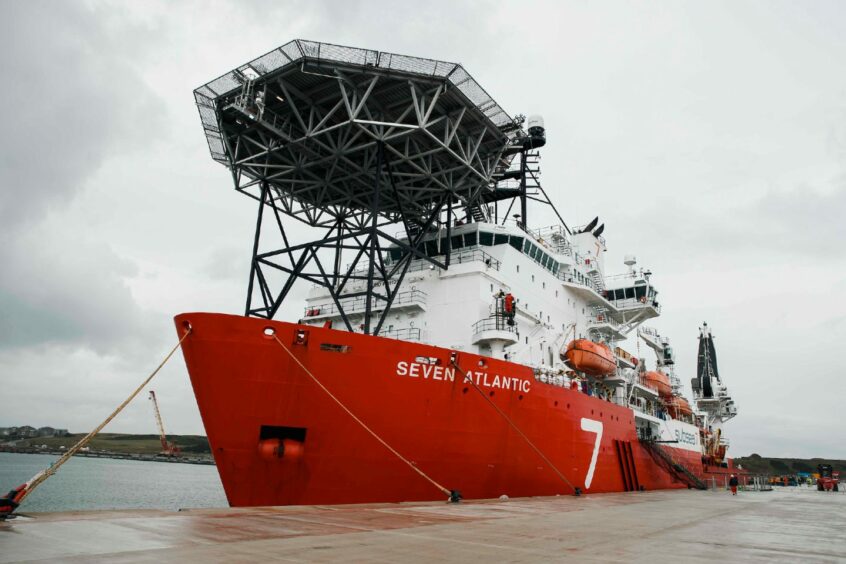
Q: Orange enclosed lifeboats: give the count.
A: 3